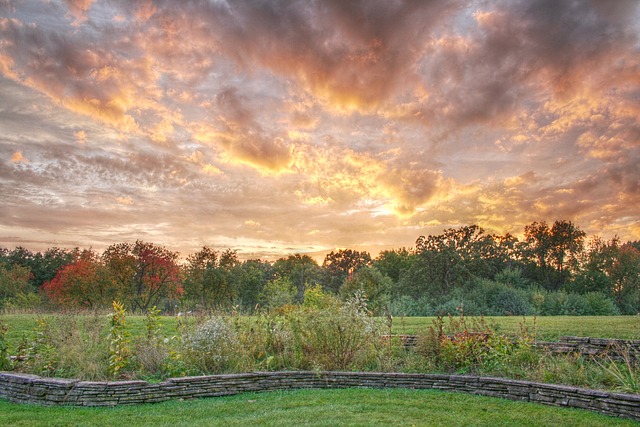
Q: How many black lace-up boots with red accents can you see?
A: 0